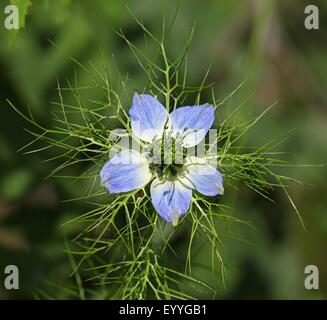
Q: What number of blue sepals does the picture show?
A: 5